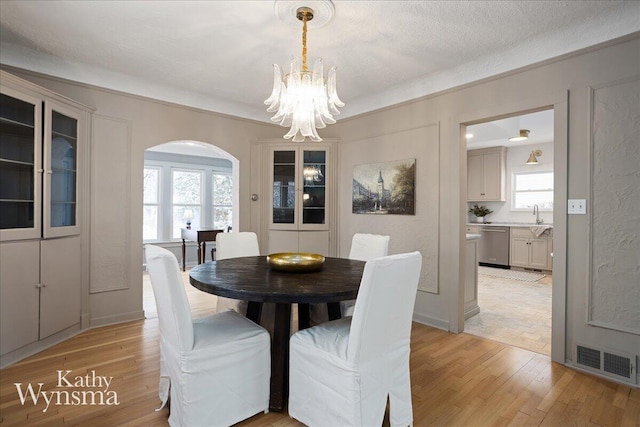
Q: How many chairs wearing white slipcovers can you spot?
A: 4